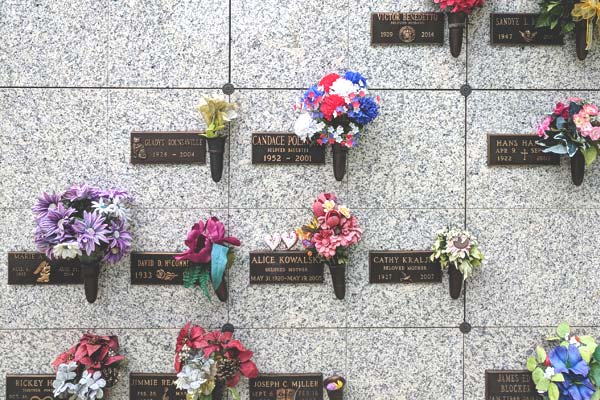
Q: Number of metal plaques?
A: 13